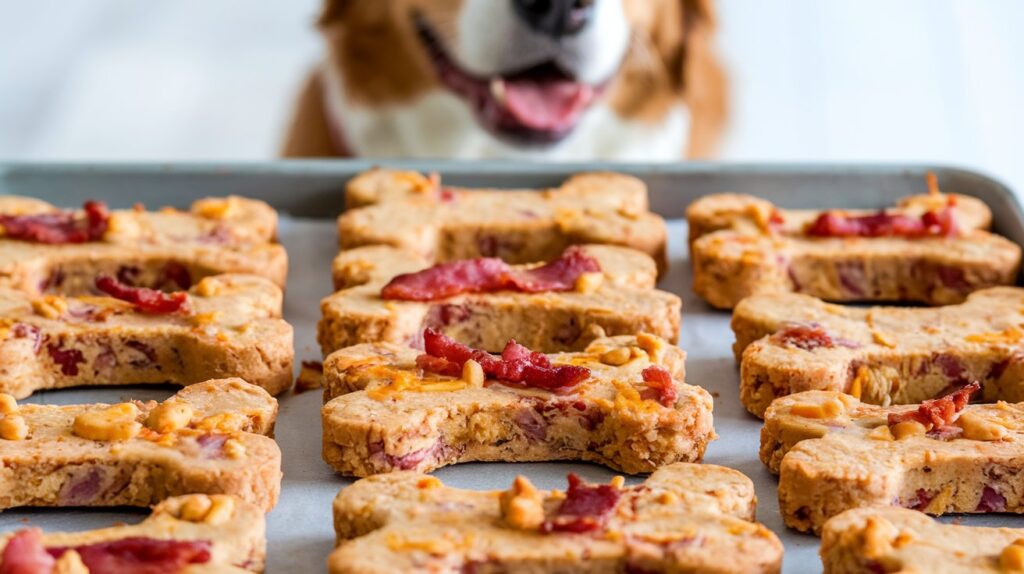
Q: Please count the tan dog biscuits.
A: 12